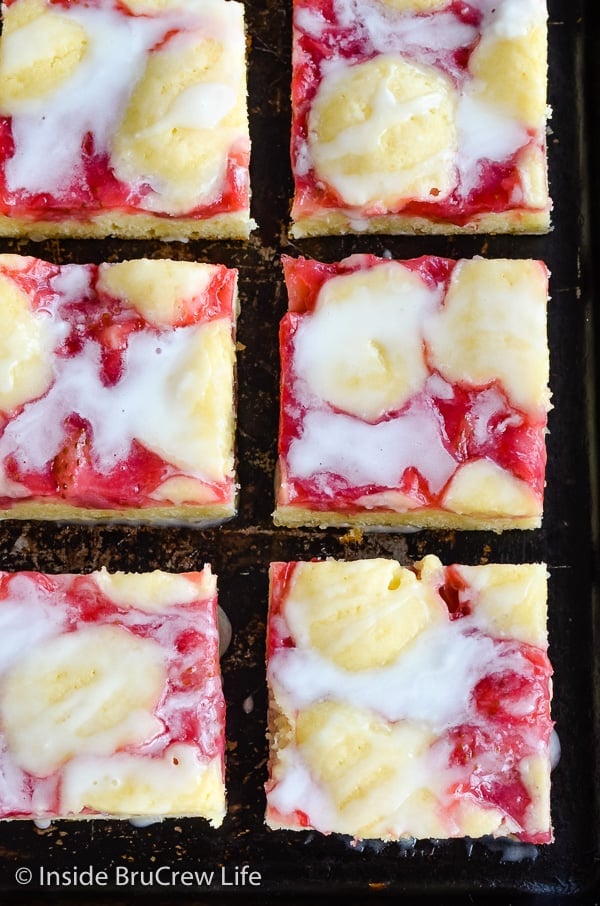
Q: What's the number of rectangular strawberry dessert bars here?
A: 6